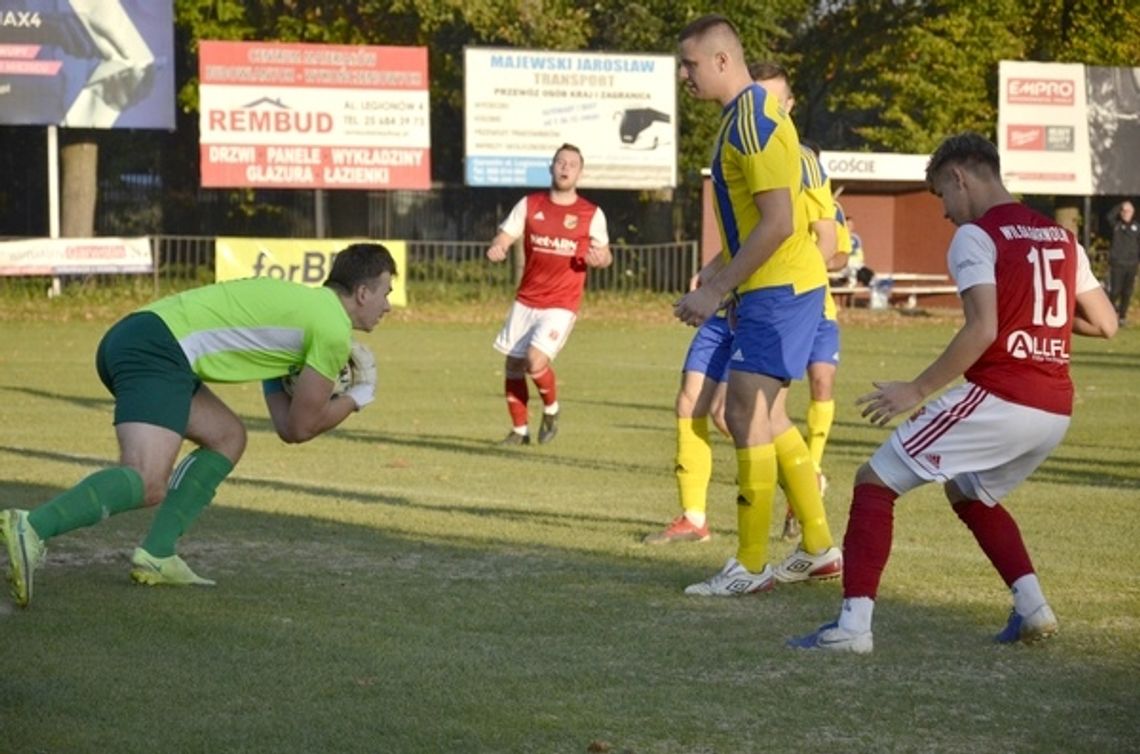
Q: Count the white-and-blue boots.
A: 2